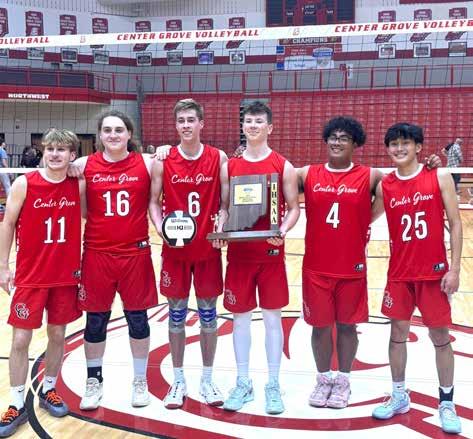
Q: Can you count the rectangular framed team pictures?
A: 11